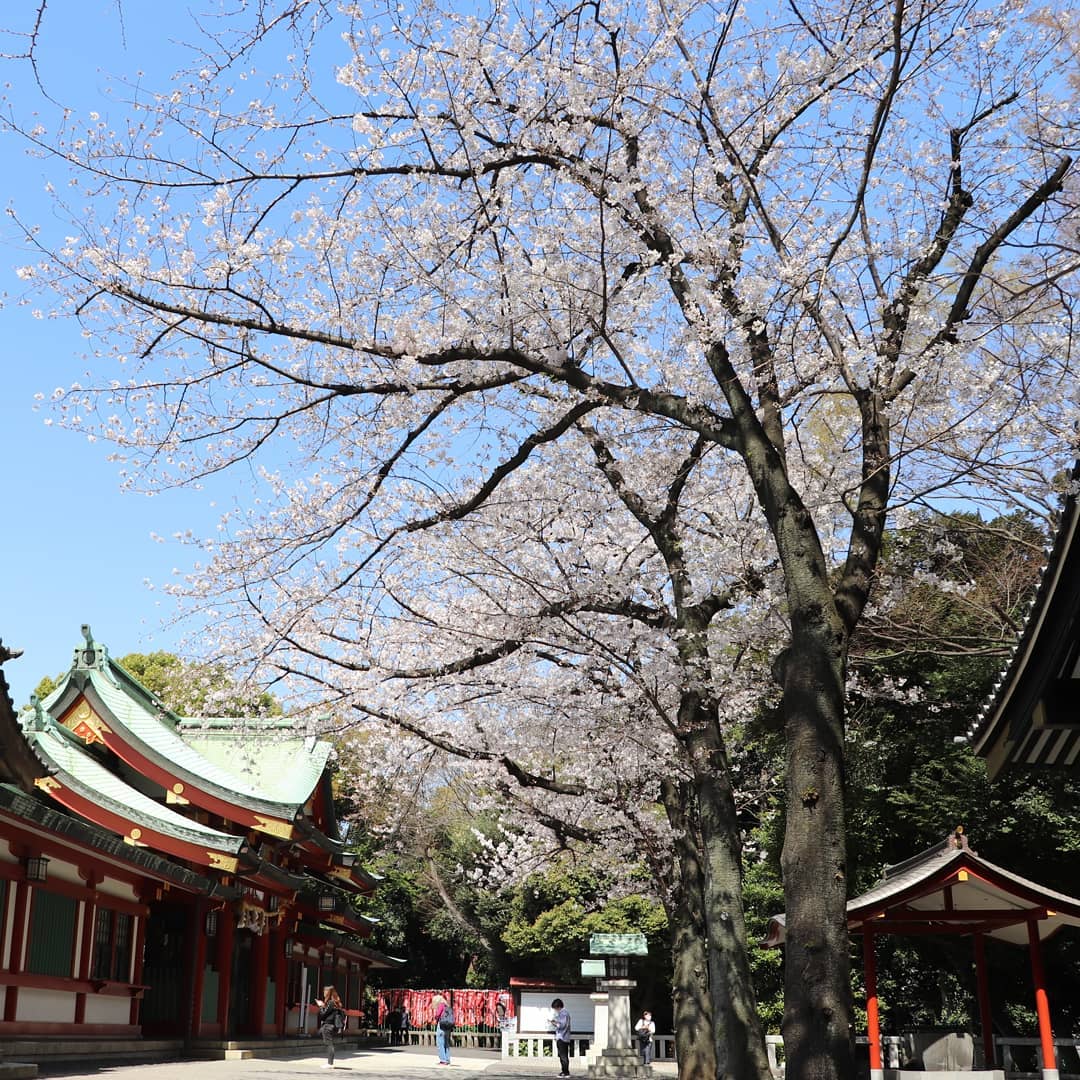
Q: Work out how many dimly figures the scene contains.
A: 2